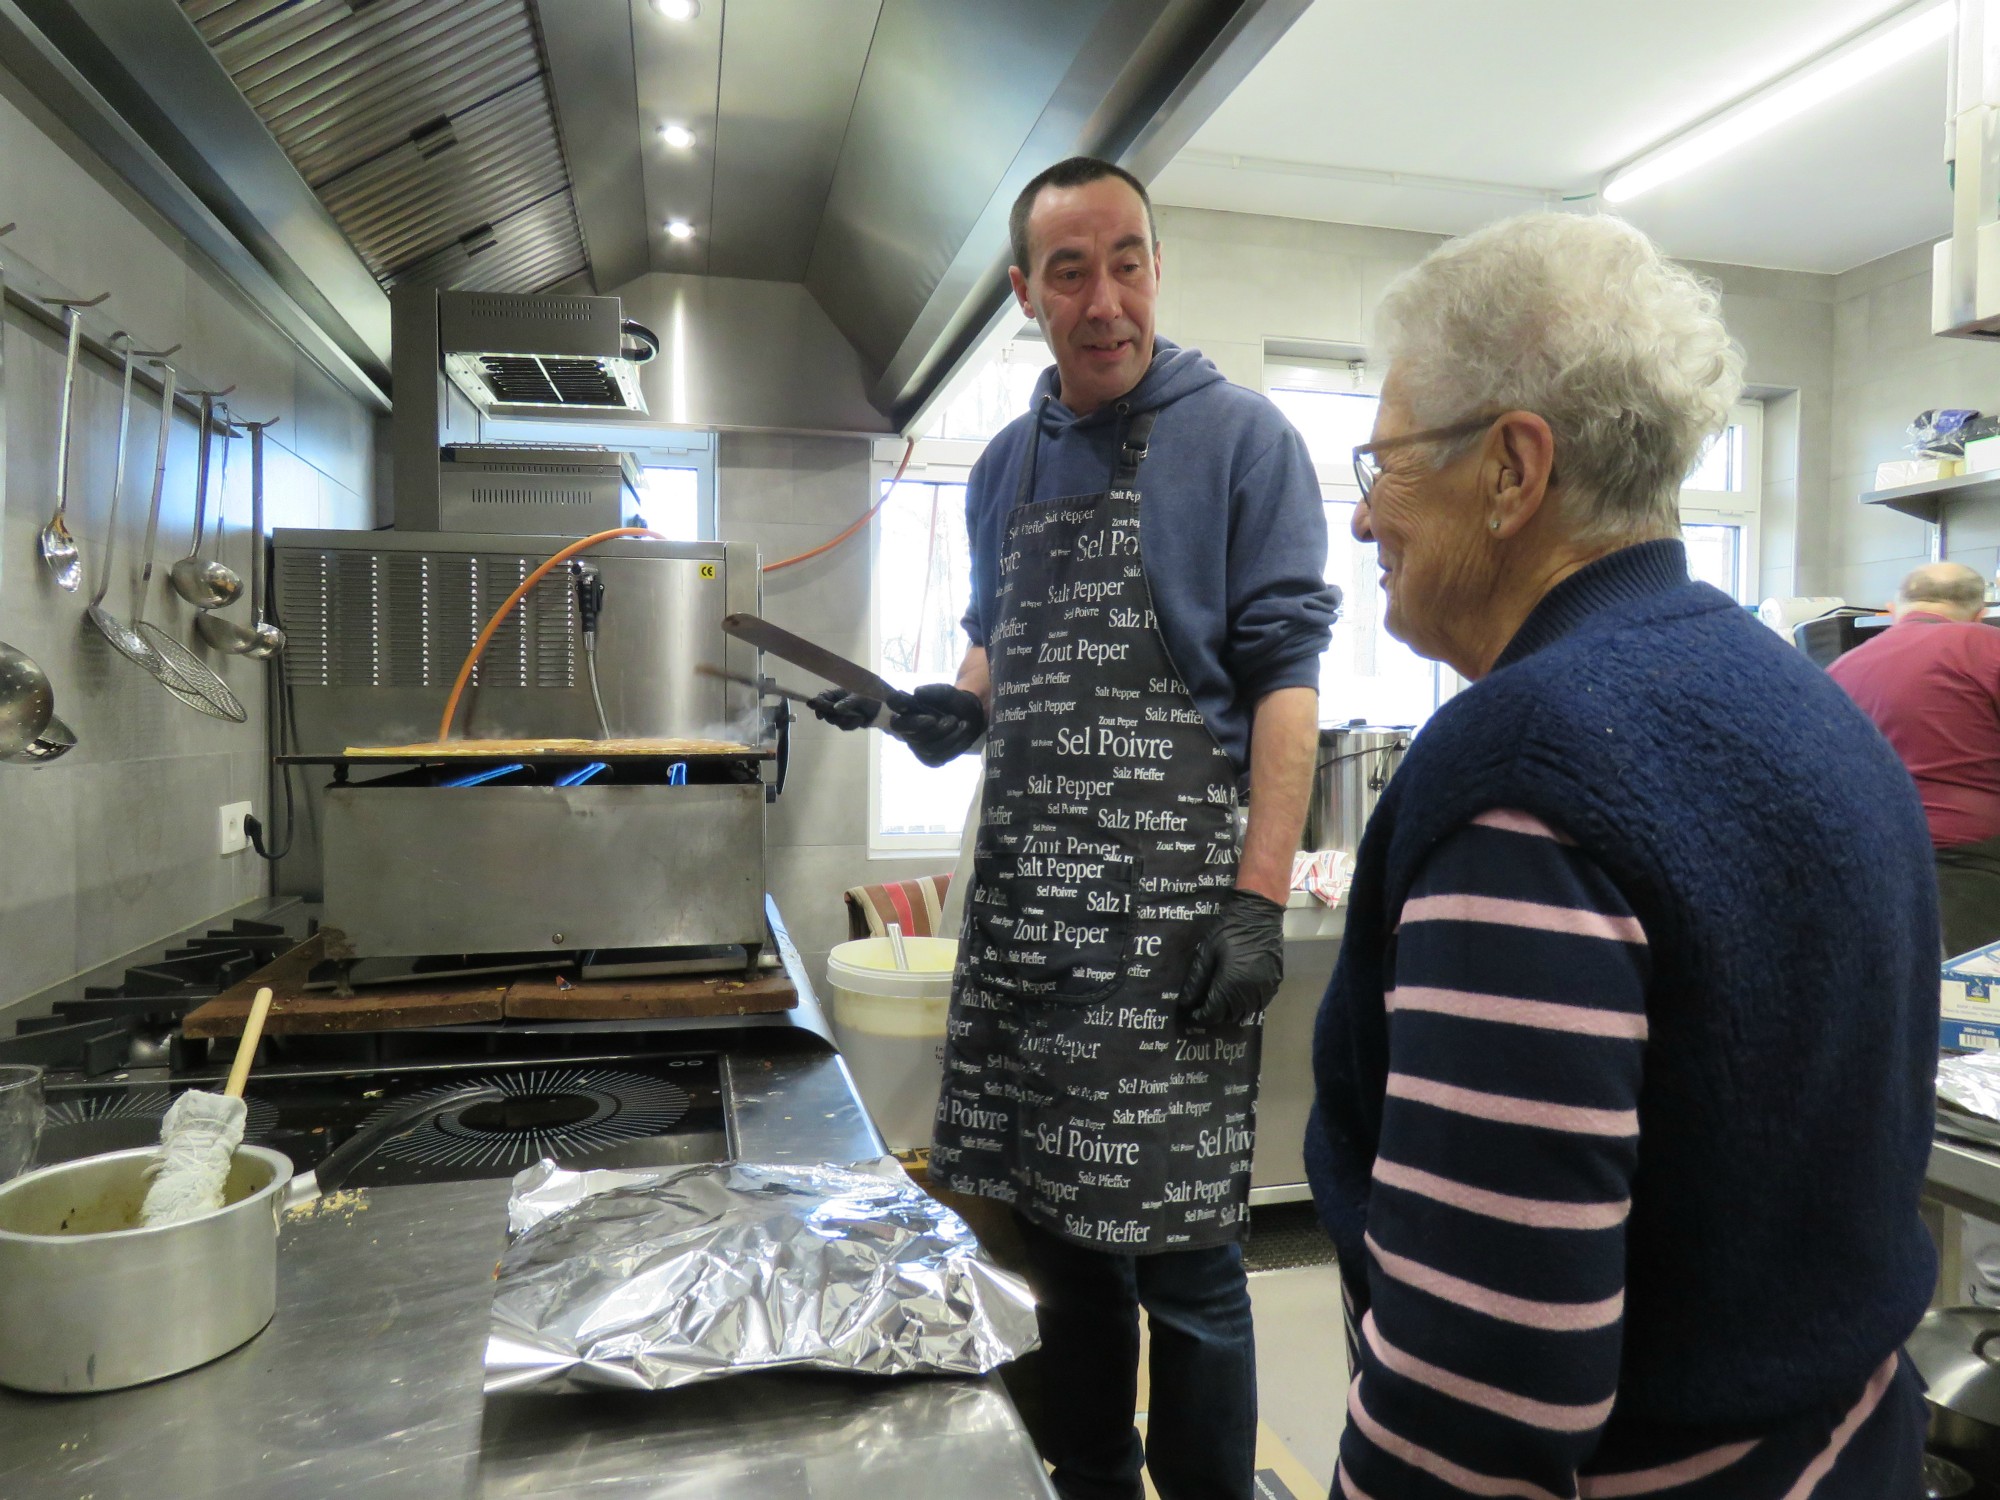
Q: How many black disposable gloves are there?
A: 3